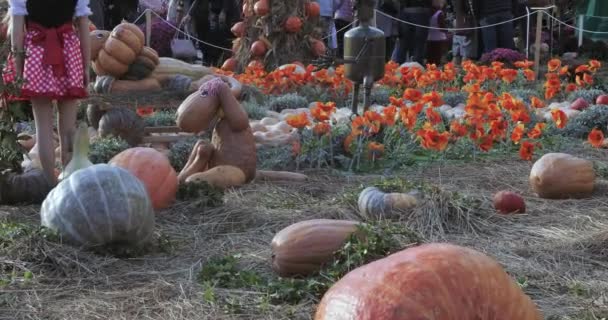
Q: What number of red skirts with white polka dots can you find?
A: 1